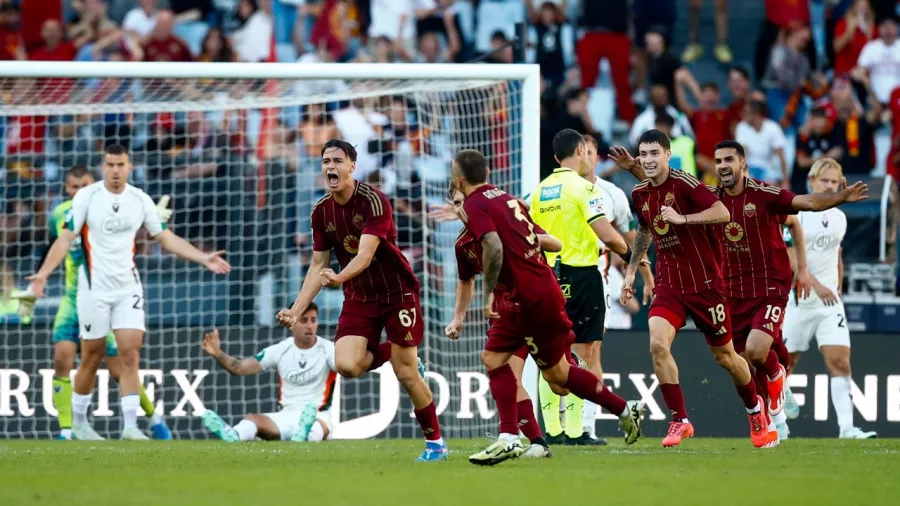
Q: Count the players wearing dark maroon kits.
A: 5